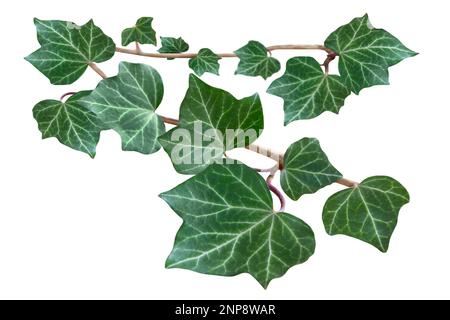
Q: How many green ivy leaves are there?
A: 13